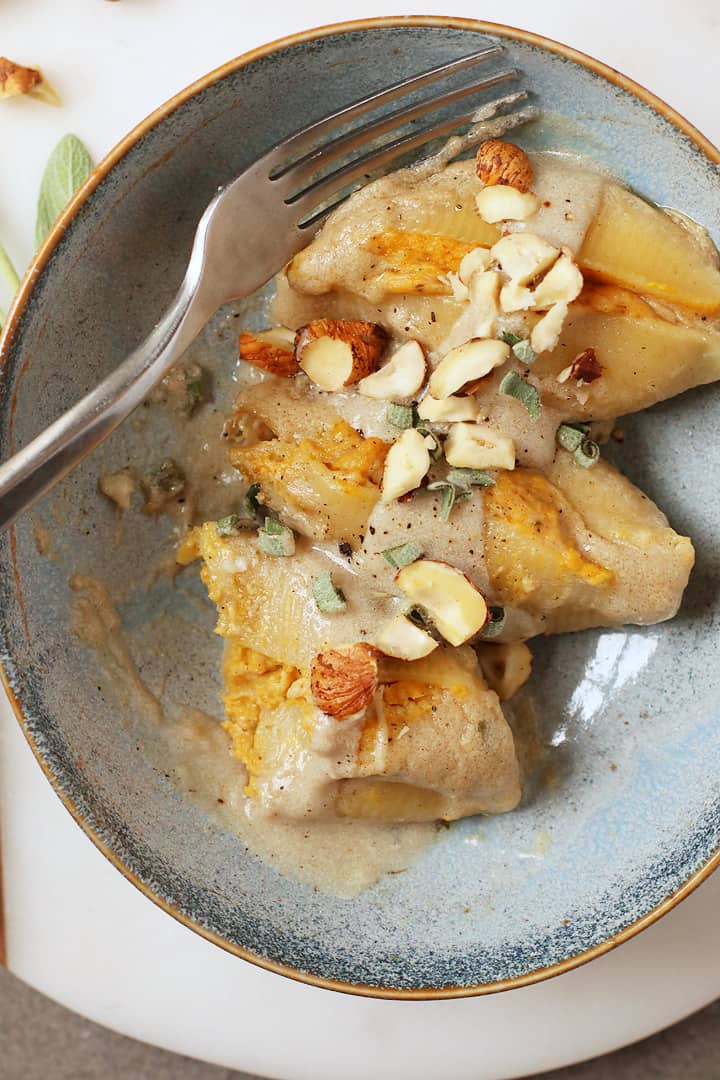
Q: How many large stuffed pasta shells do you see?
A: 3